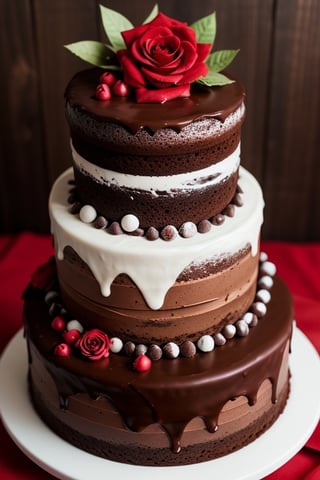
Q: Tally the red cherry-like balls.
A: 7